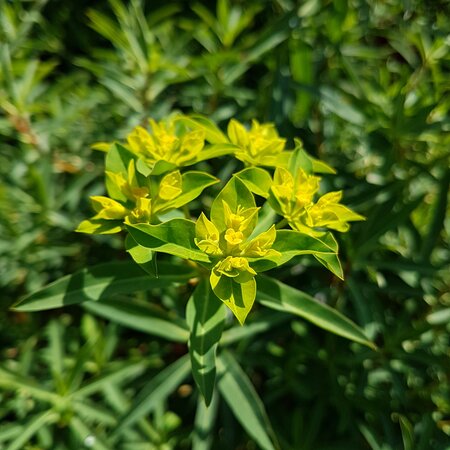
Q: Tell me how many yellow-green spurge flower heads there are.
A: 5